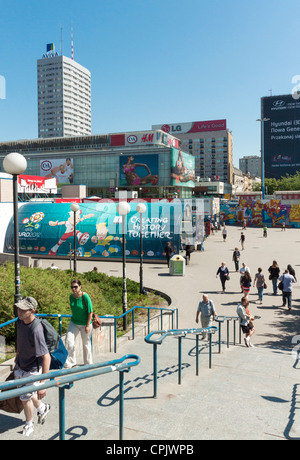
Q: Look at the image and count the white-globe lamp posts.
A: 4